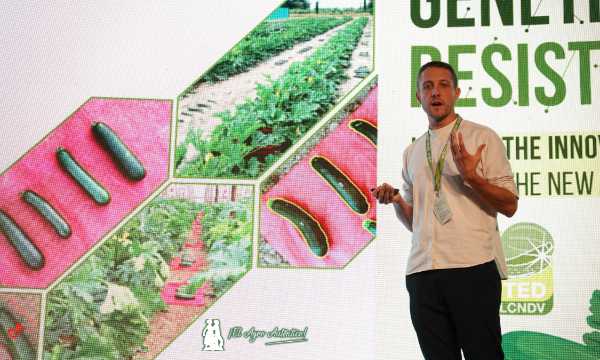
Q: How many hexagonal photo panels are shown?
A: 5